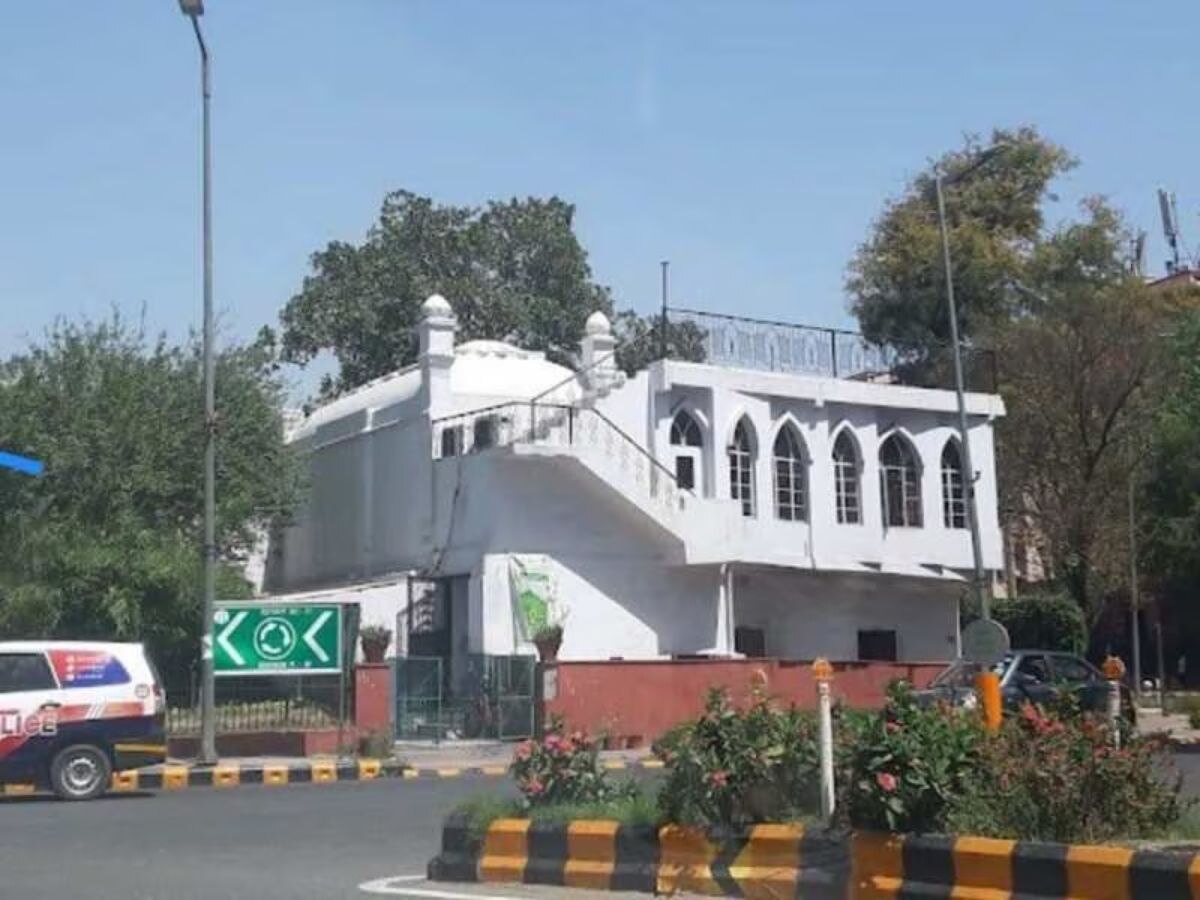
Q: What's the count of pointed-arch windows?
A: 6